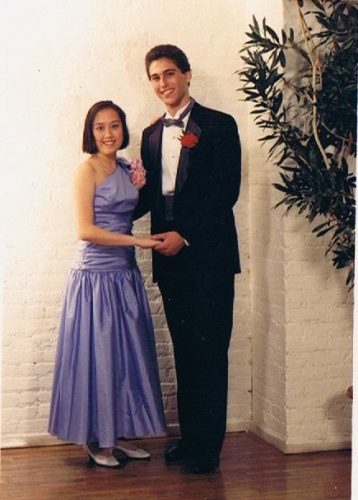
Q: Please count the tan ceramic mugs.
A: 0